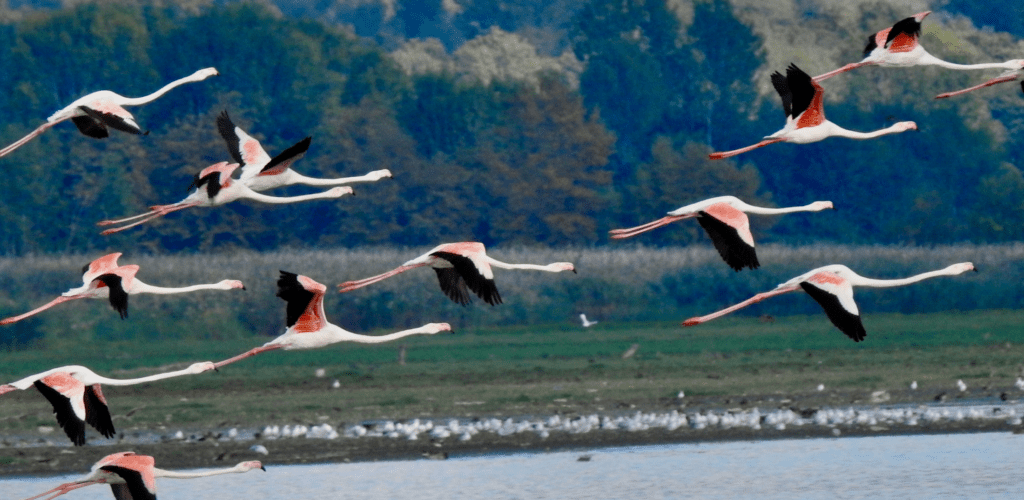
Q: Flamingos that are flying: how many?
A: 13